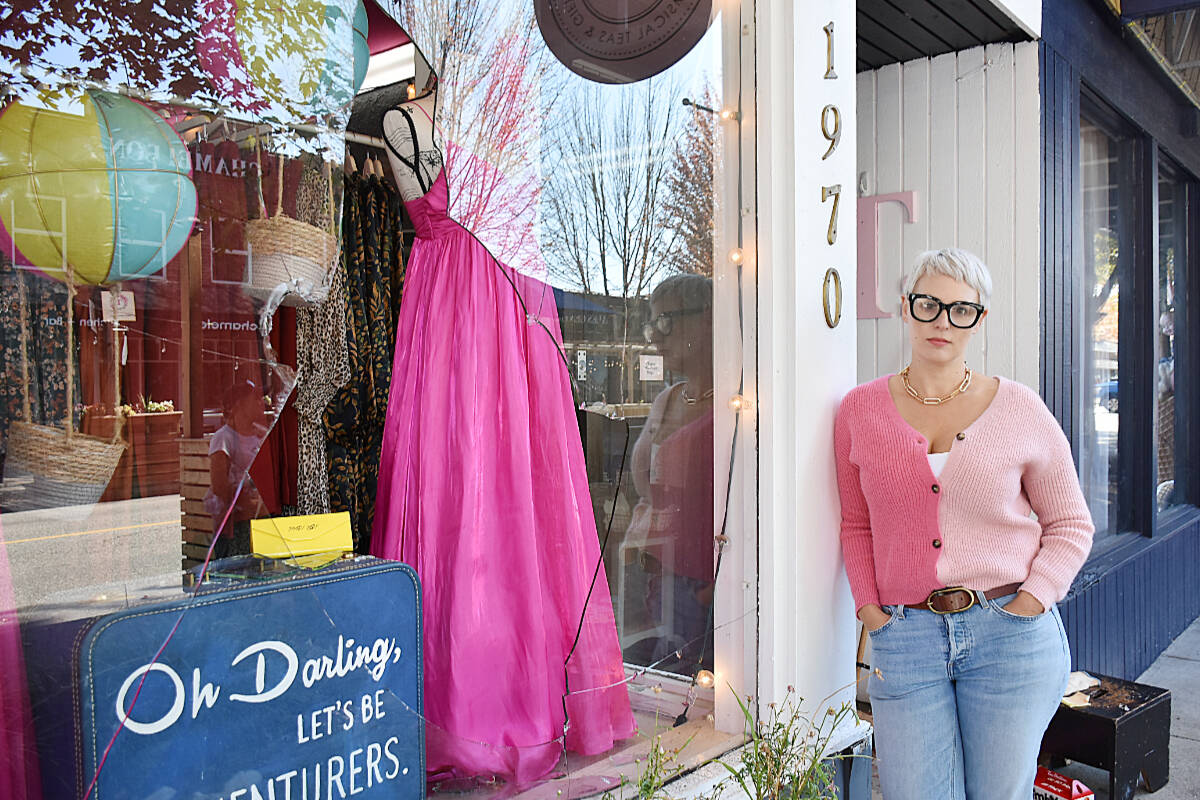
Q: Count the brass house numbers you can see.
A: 4